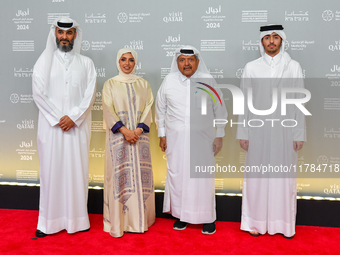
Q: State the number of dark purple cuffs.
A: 2